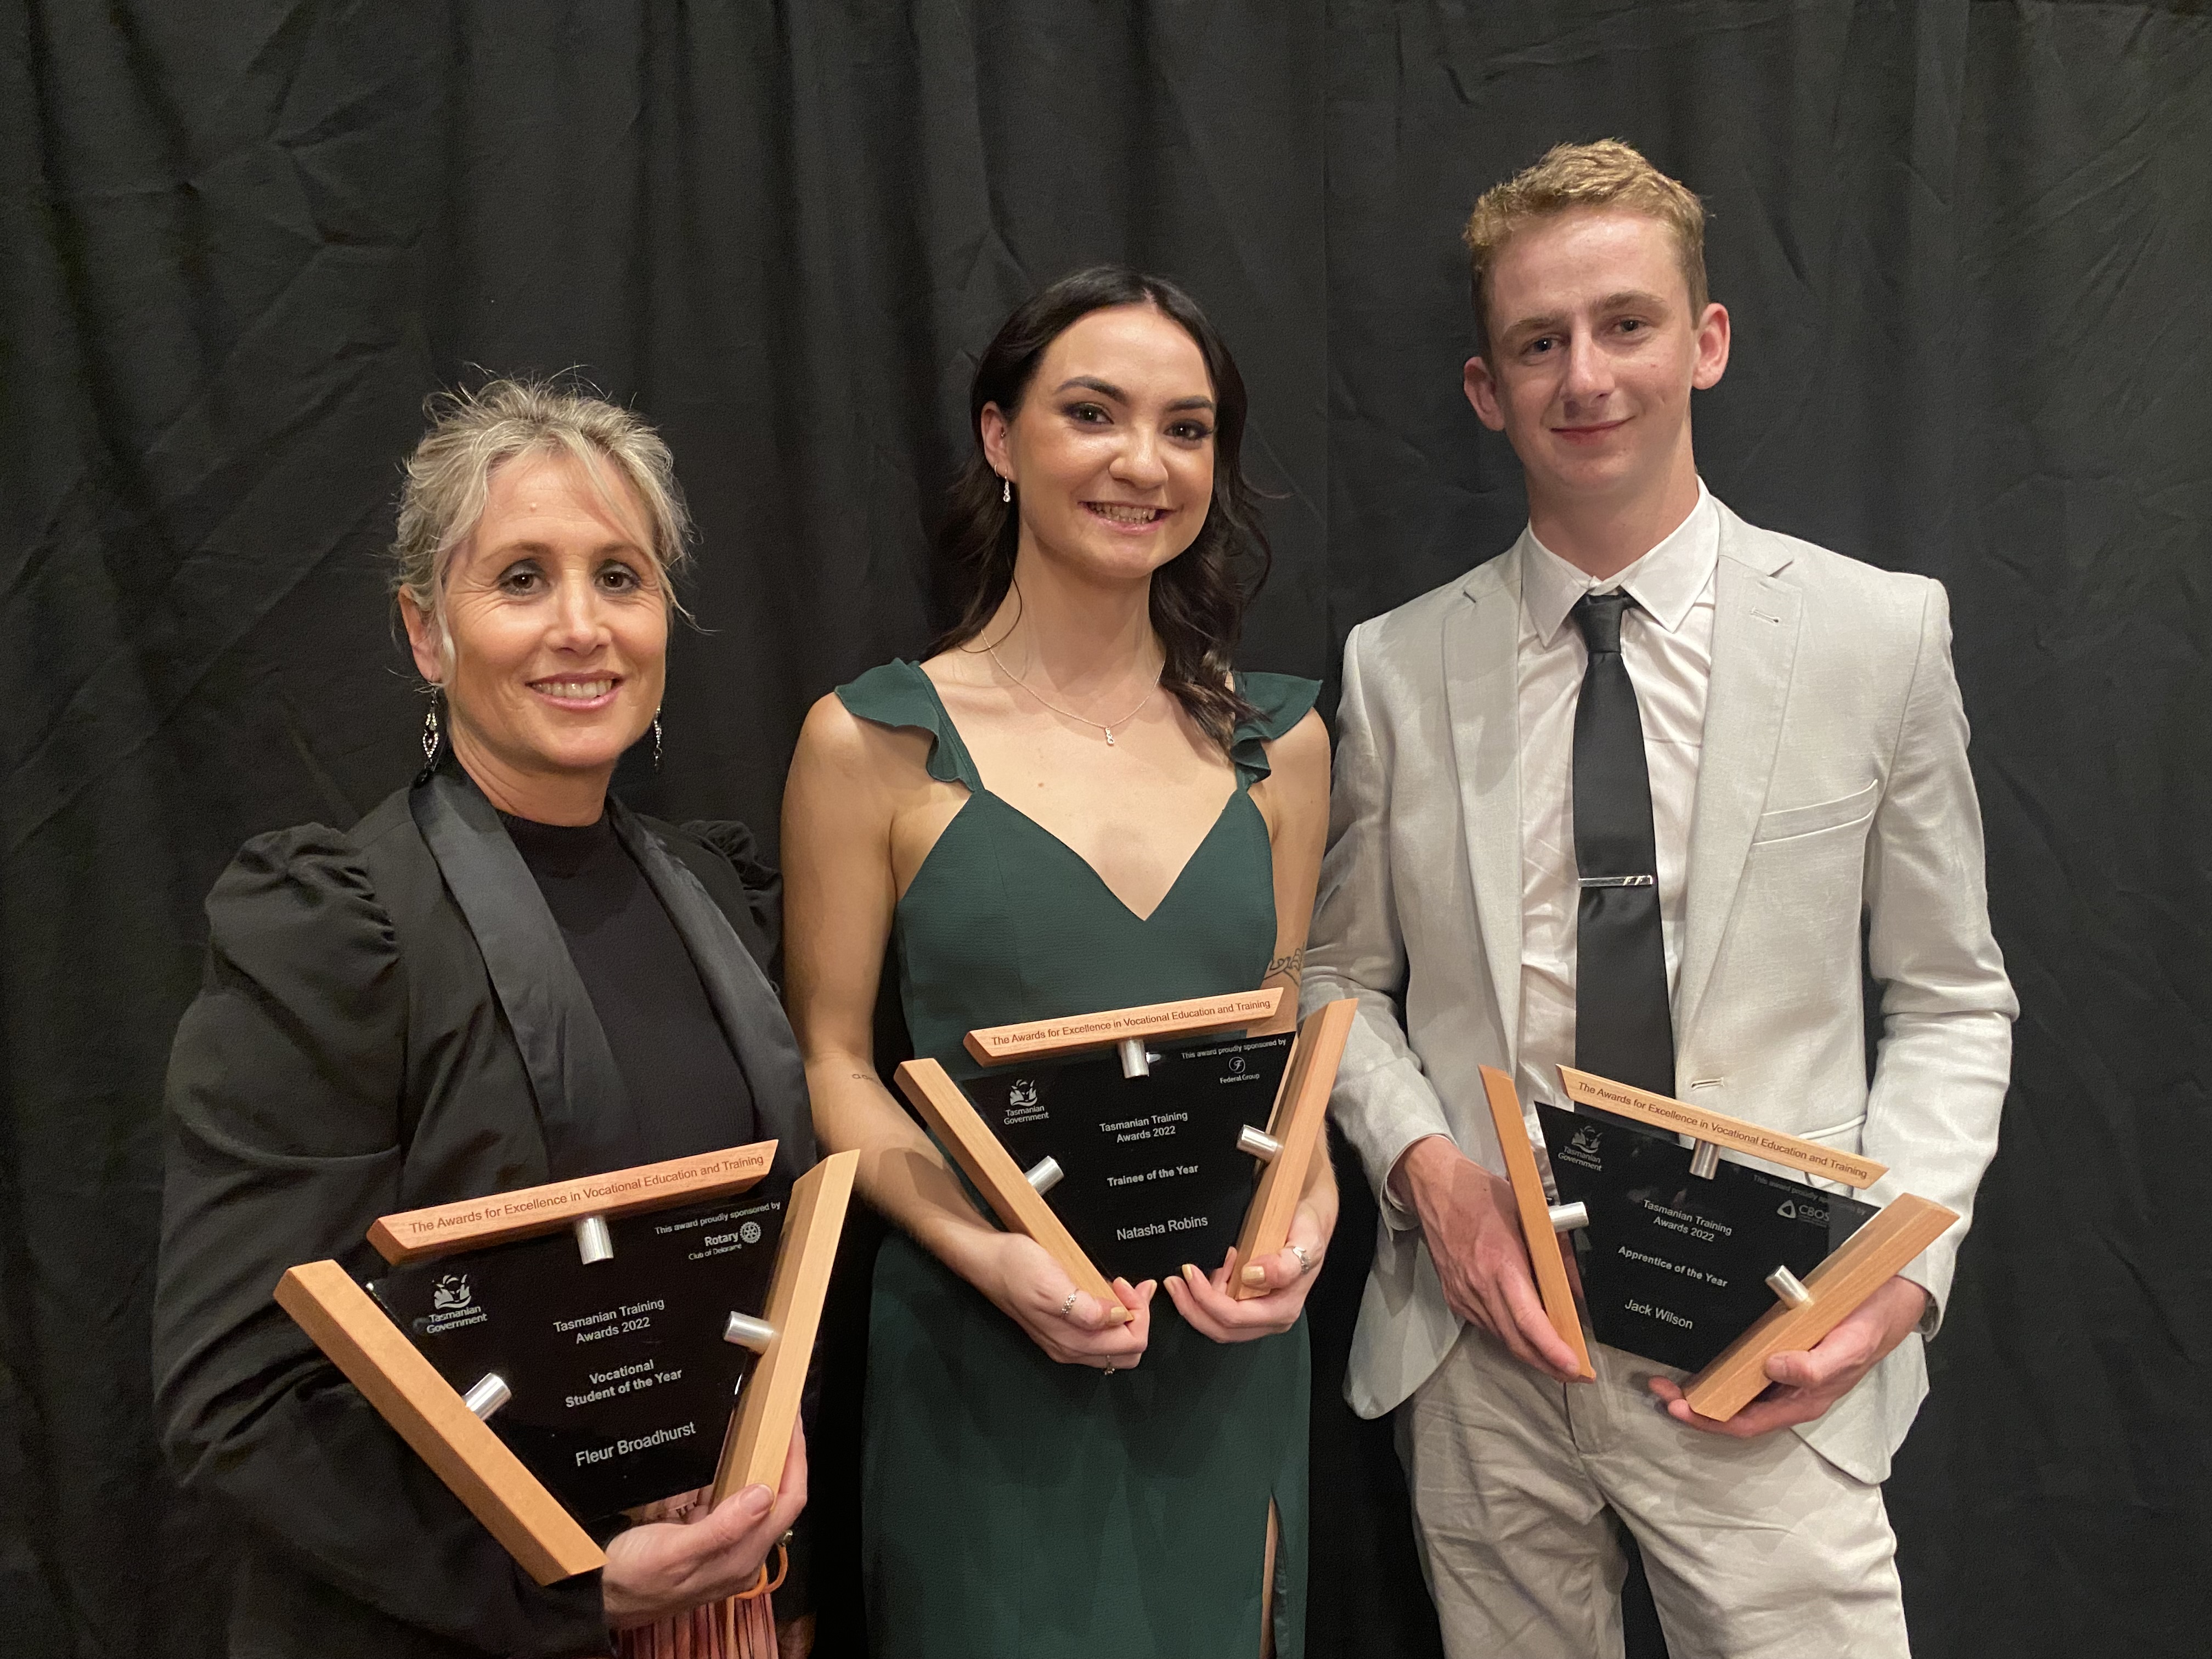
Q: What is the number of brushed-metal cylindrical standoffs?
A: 9